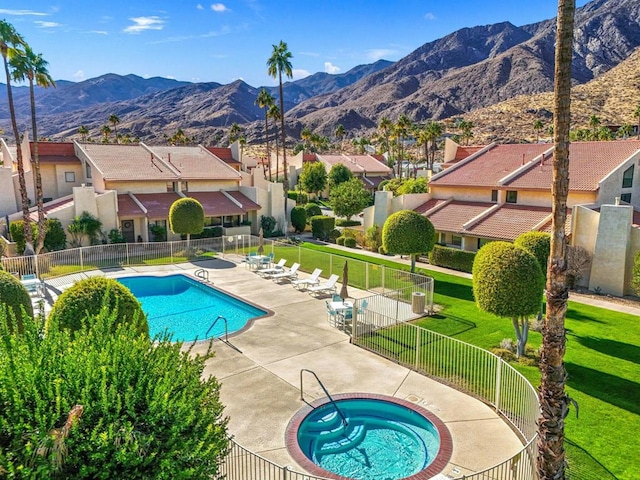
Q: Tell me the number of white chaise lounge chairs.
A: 4